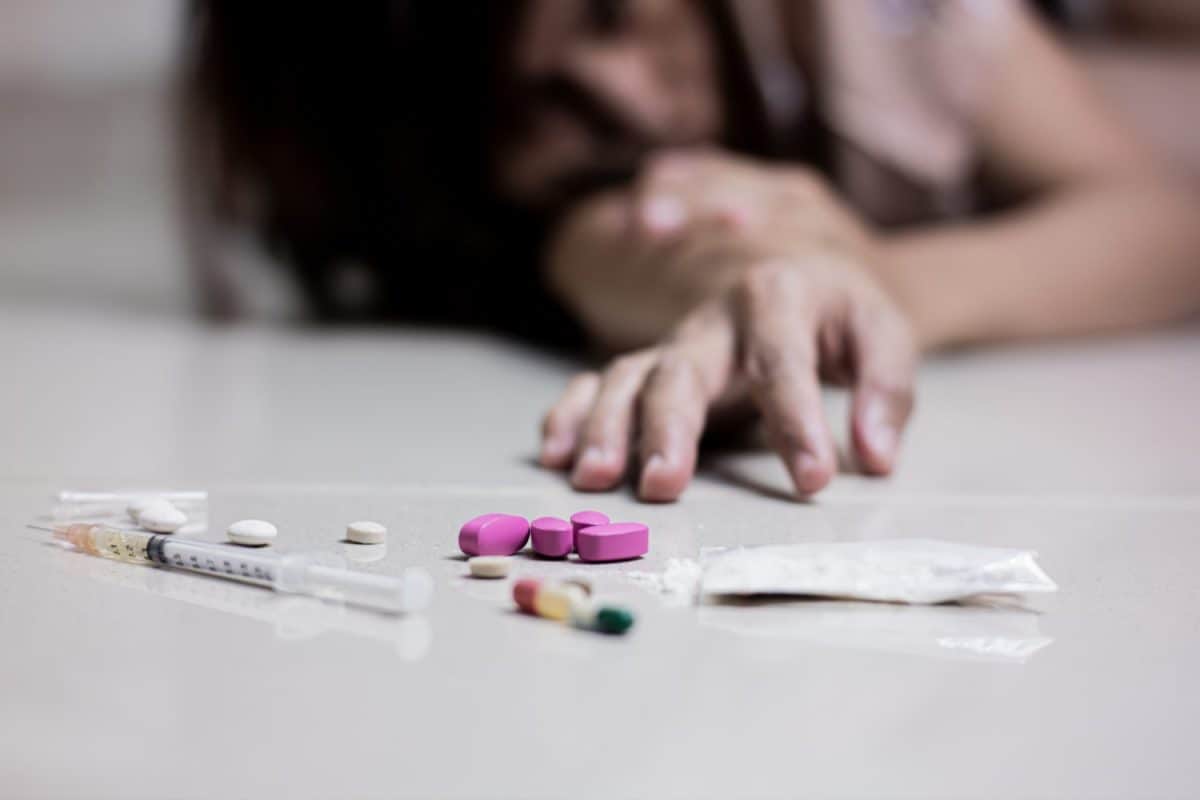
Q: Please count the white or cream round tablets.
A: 5